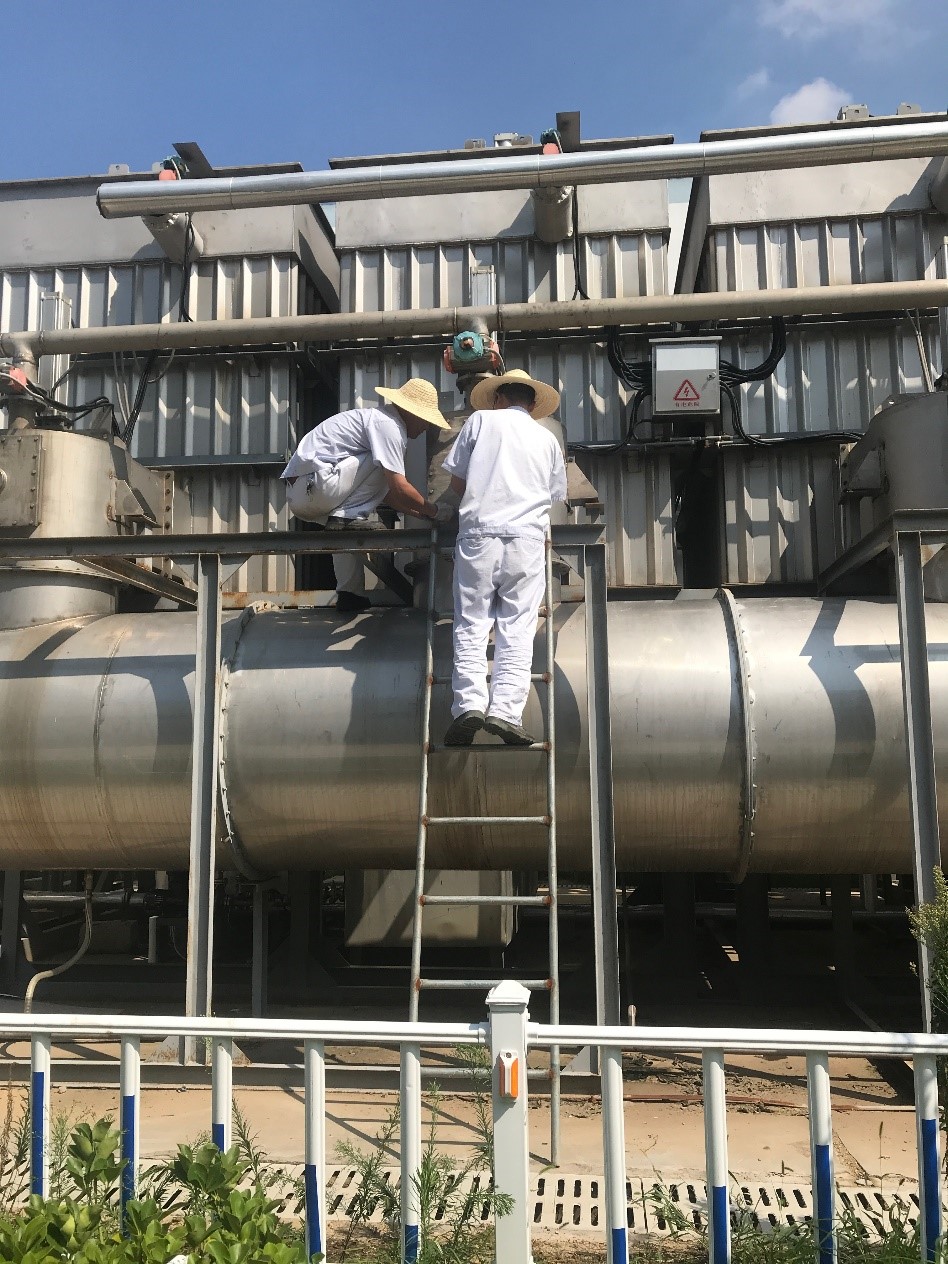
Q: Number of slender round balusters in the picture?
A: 9